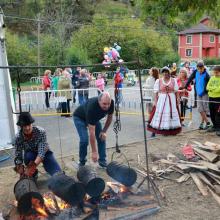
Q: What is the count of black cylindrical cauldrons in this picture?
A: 4